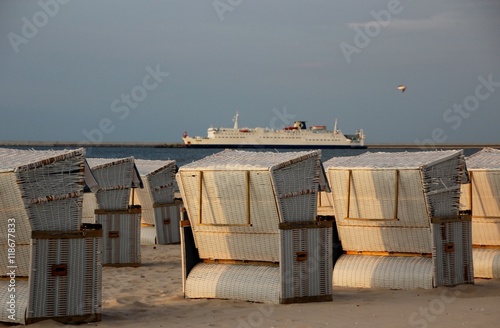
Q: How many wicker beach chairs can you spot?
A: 7